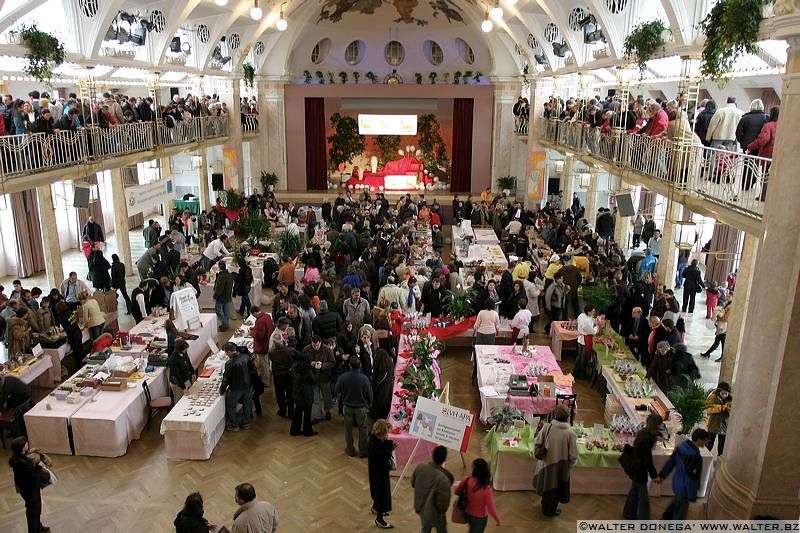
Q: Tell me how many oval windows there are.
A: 5